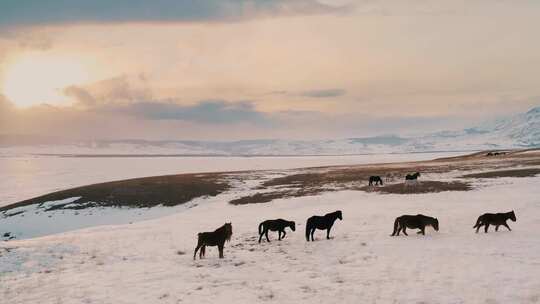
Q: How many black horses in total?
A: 7